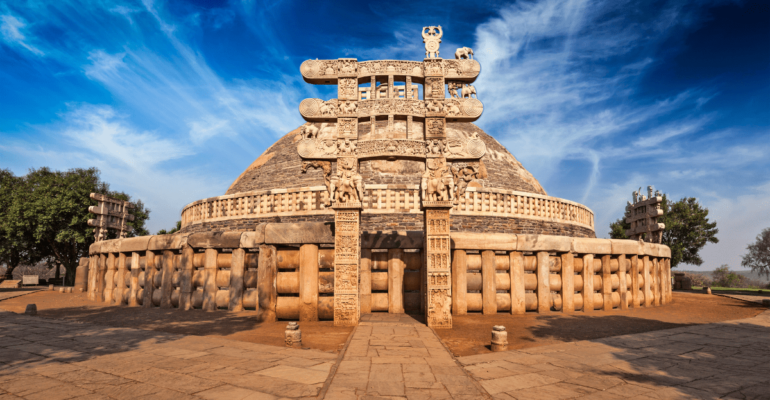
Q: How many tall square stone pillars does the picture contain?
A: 2